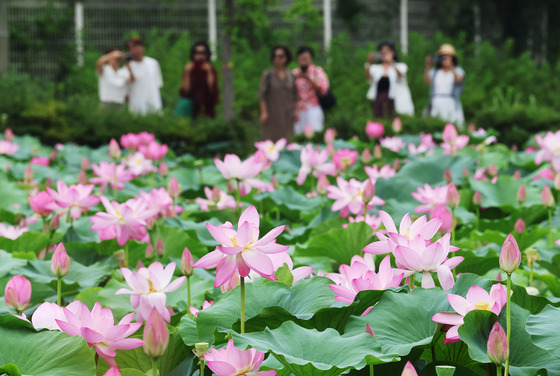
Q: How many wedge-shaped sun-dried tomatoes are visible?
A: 0